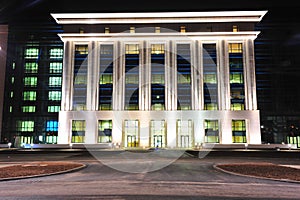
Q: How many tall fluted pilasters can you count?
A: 8